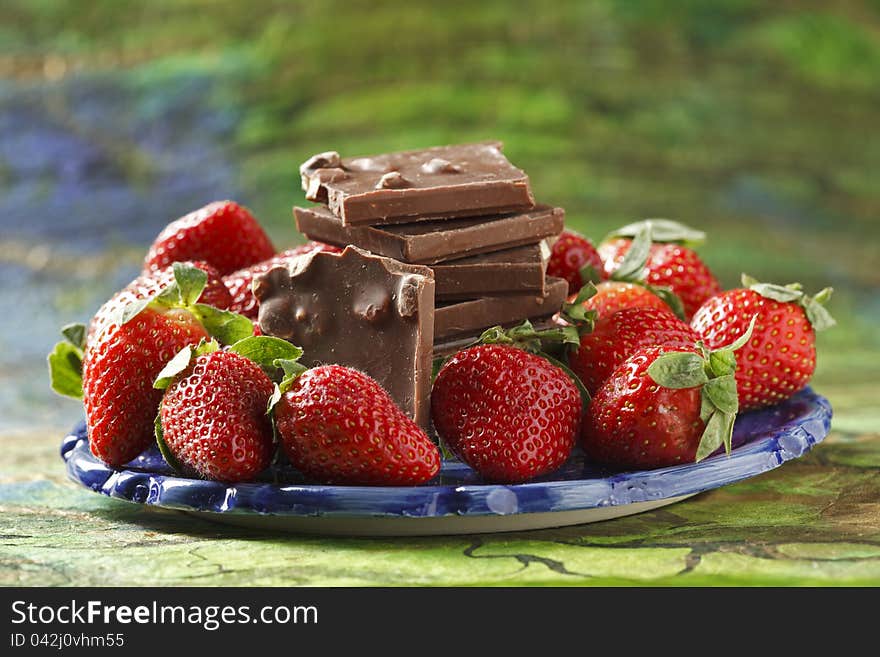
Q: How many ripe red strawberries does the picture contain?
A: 13